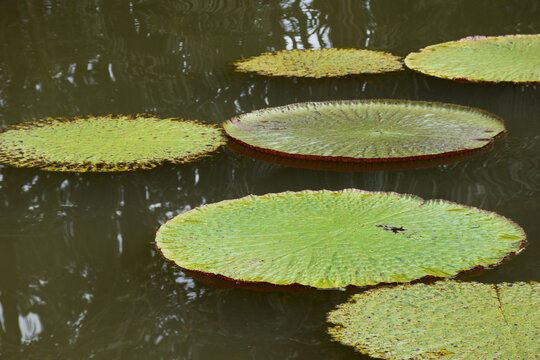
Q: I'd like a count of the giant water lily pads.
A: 6